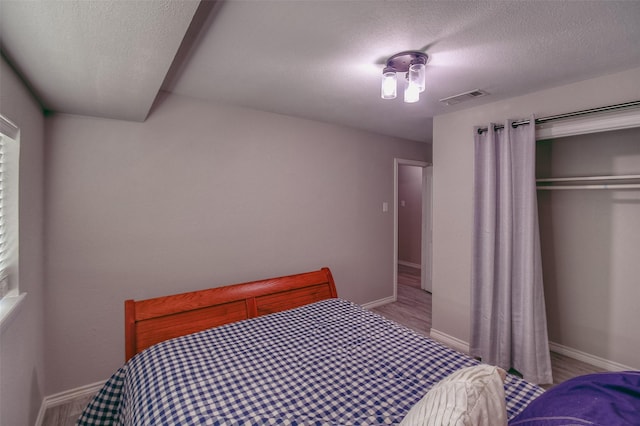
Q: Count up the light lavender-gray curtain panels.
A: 1